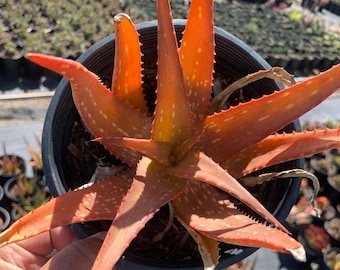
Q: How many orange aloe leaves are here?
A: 11